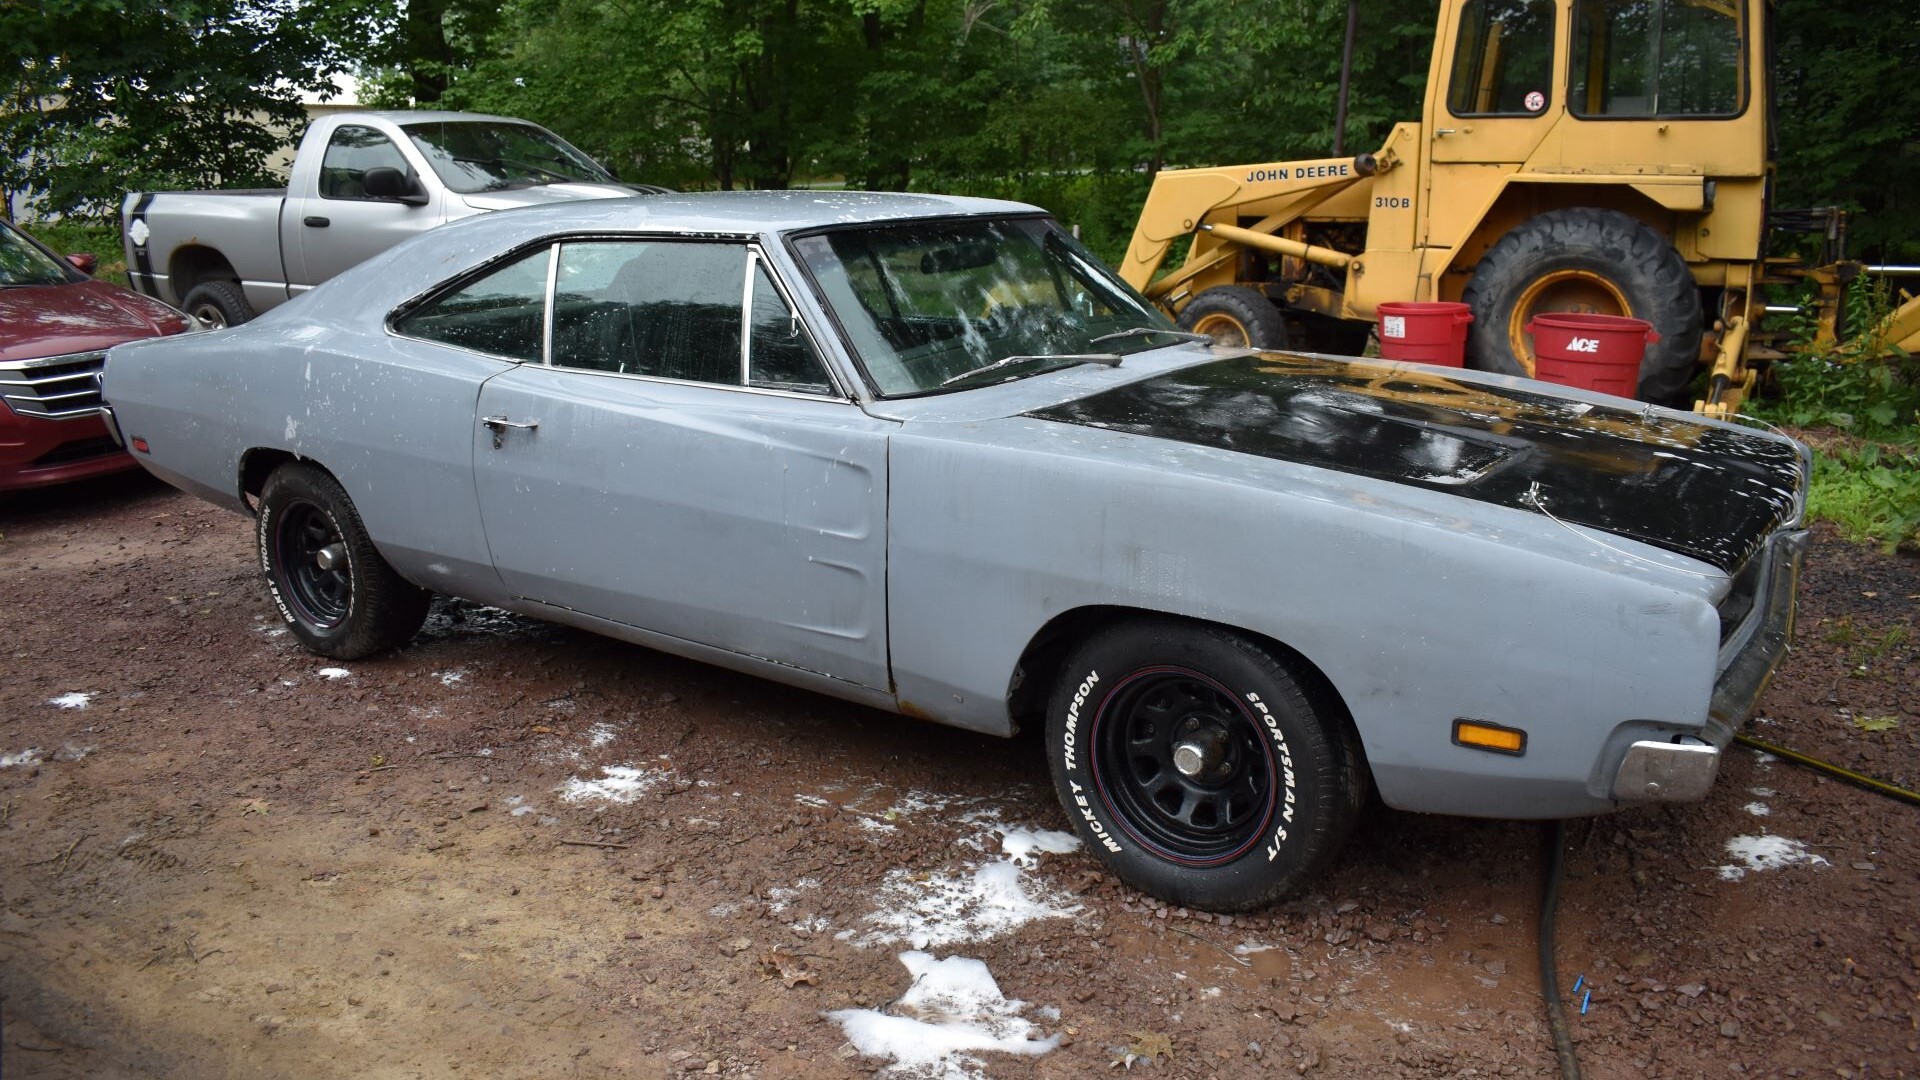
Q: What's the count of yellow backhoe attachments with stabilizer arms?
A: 1